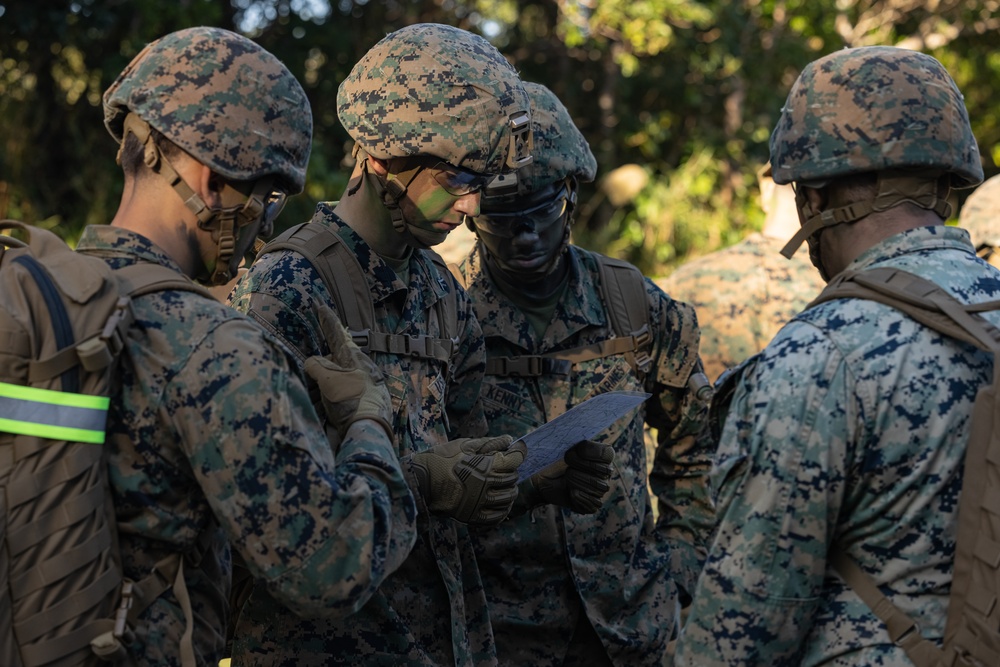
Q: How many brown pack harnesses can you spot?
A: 4